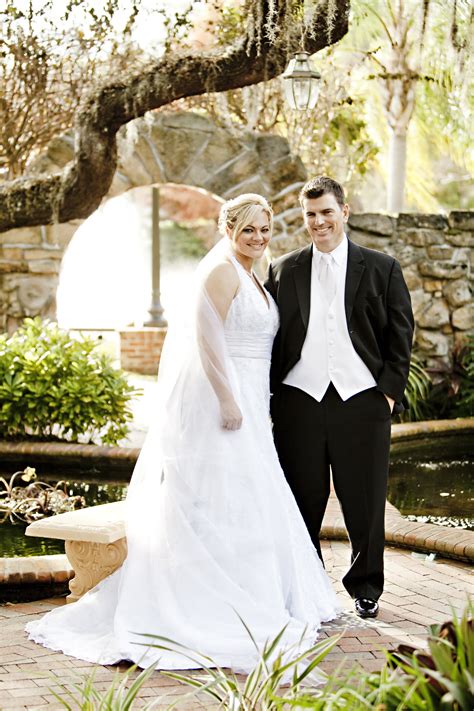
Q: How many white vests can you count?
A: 1